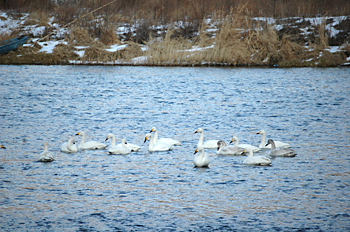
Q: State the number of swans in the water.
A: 14